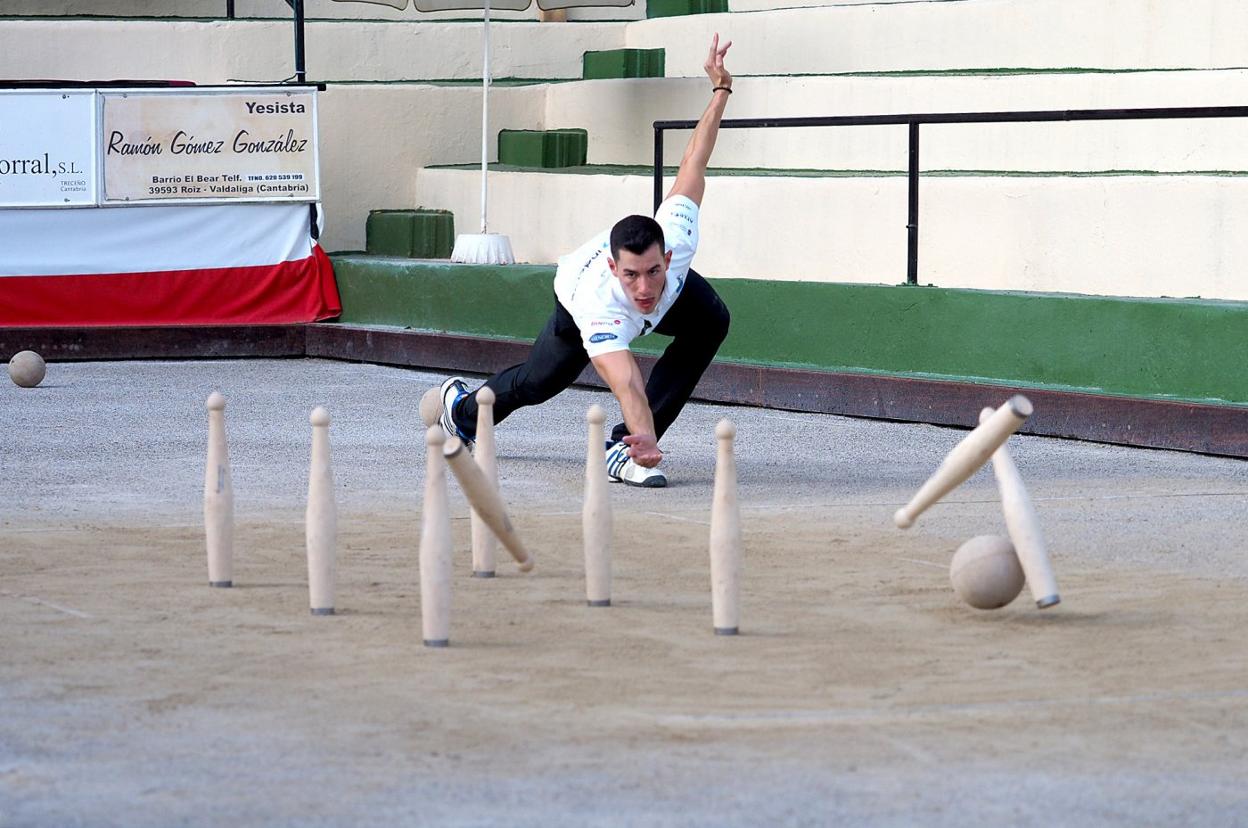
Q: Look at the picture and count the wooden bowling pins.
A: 9